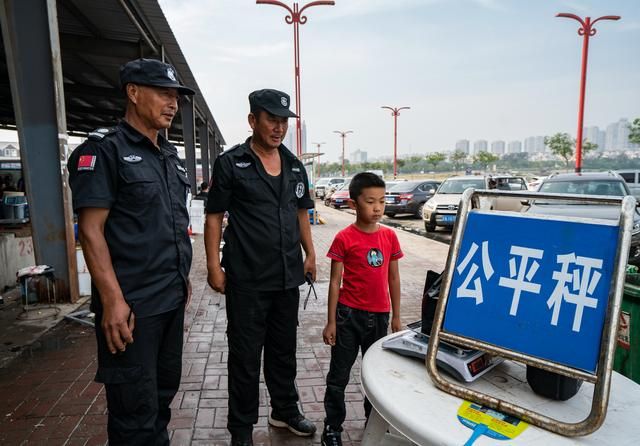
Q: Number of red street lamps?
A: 5